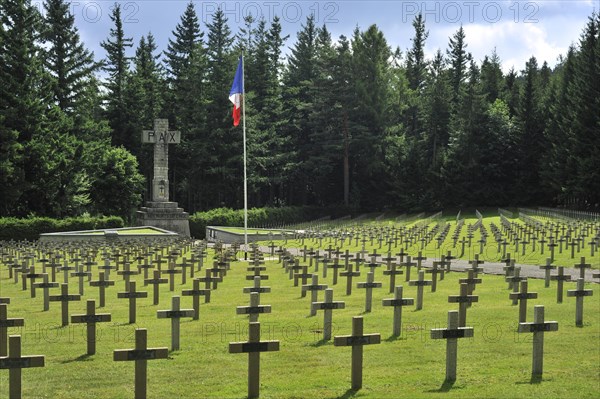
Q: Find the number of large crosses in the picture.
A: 1